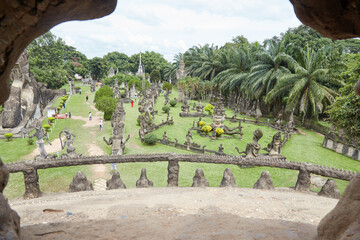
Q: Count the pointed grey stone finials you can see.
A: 7